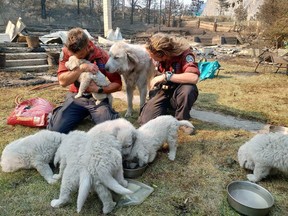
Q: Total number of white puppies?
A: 7